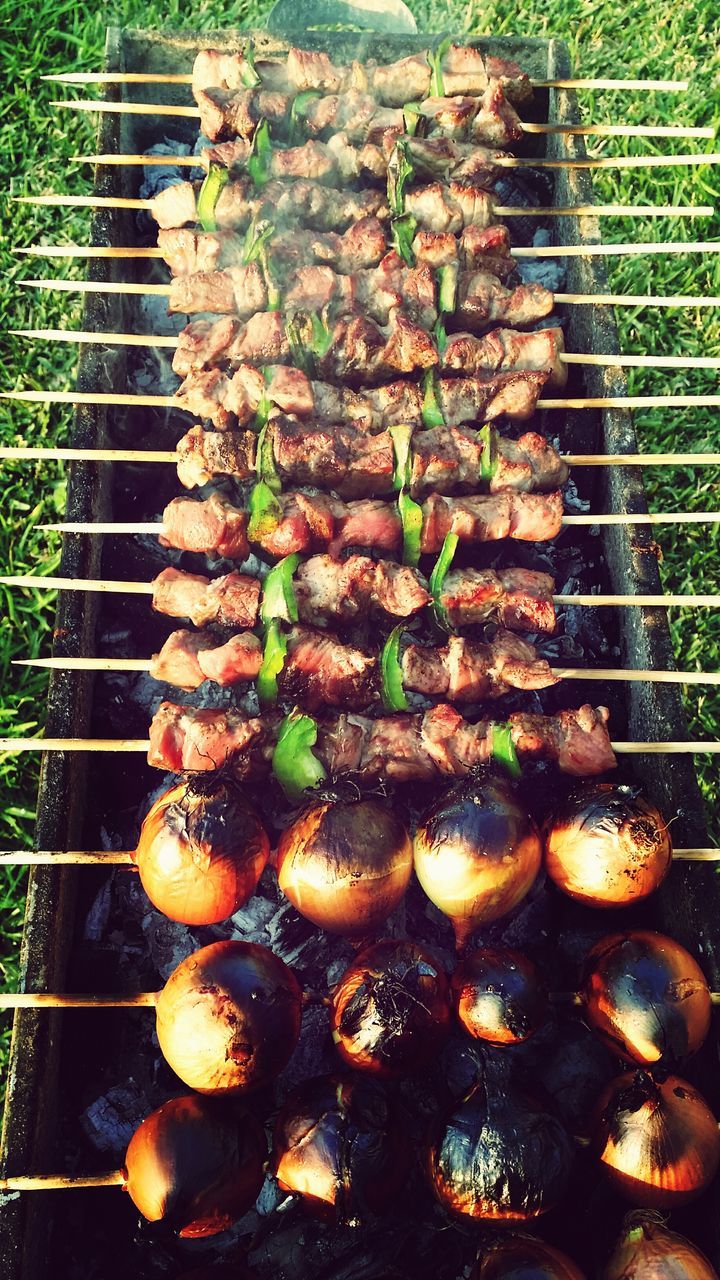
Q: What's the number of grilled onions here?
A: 14